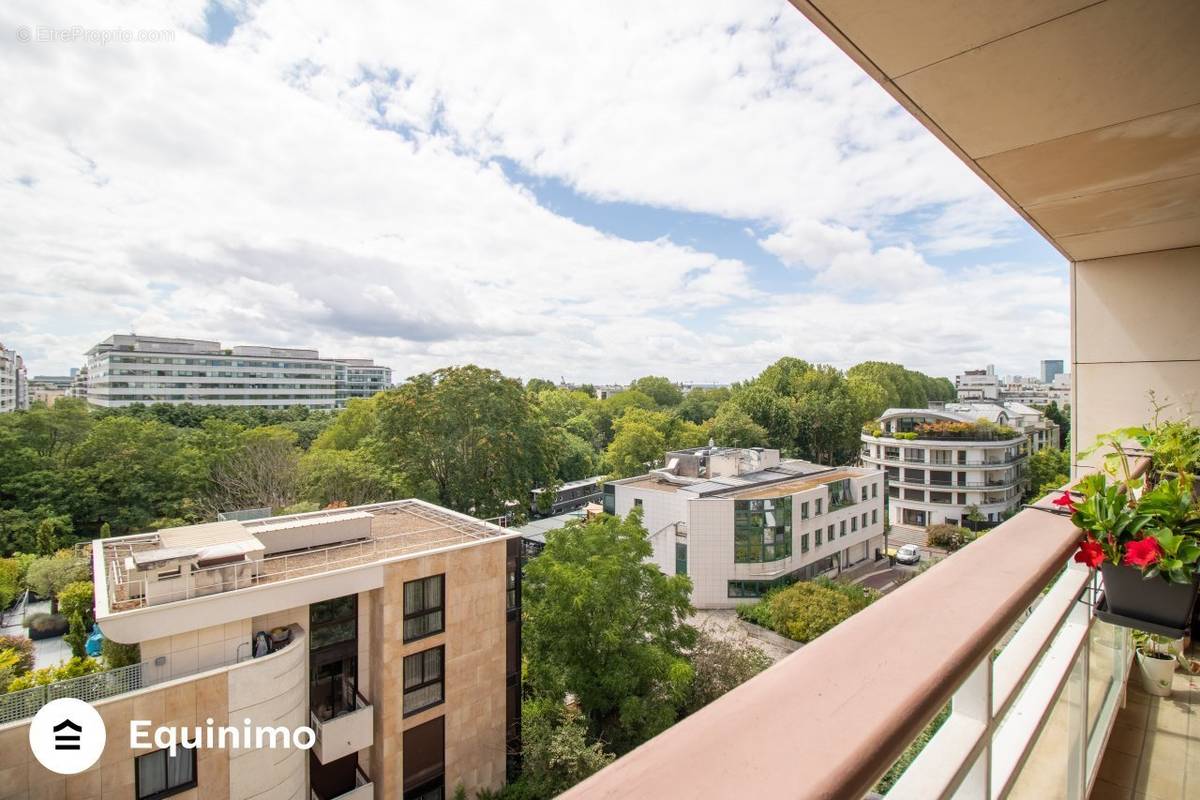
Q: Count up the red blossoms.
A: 3